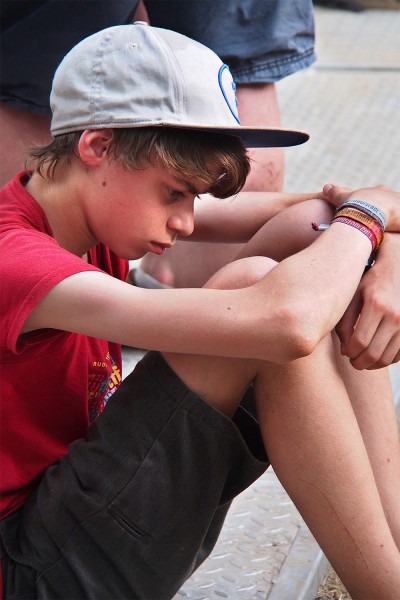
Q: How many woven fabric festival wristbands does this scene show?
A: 3